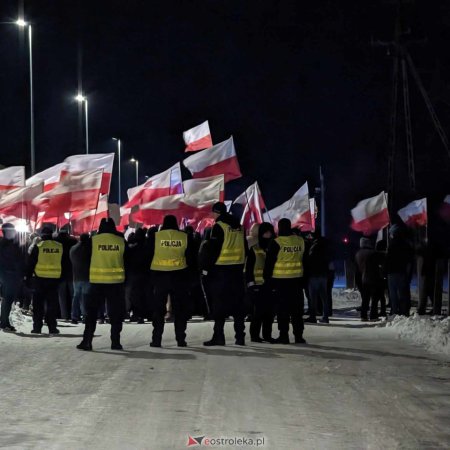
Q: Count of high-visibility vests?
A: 6